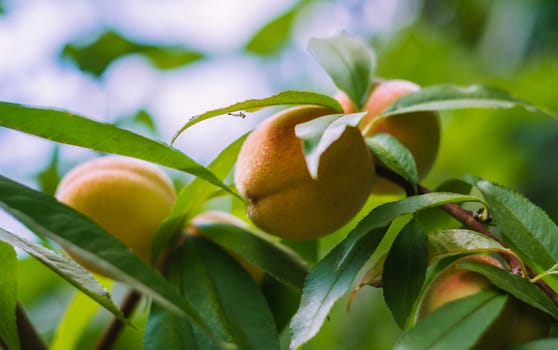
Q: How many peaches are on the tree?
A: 5